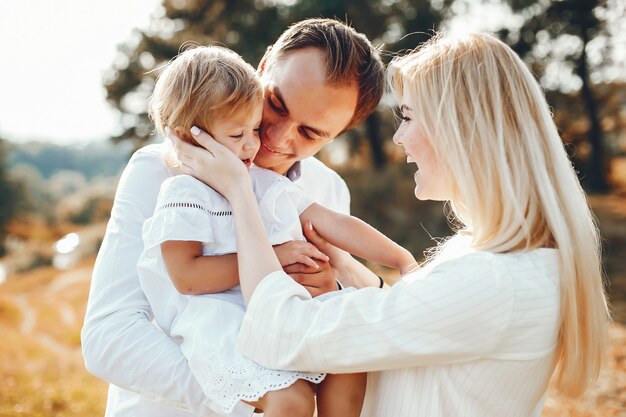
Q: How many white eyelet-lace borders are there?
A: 1